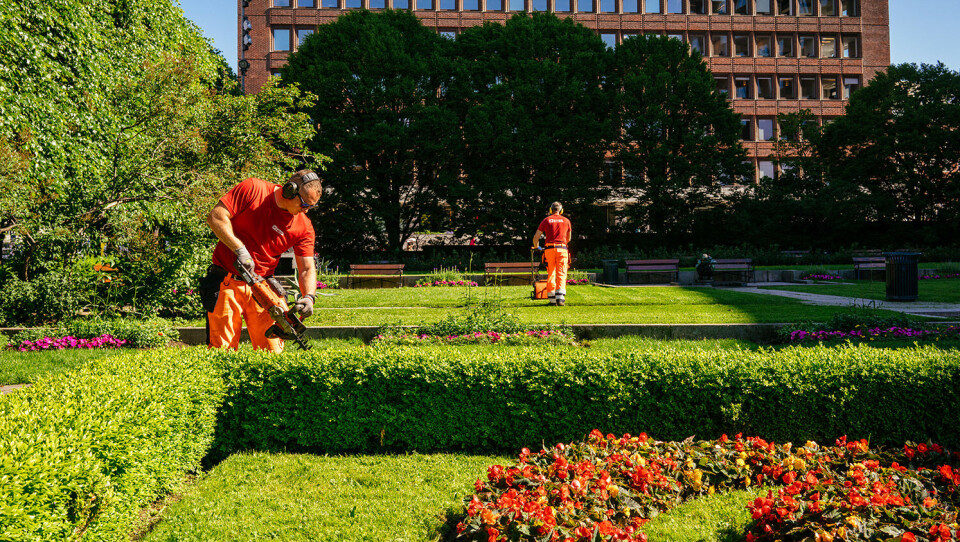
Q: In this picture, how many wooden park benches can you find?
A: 5